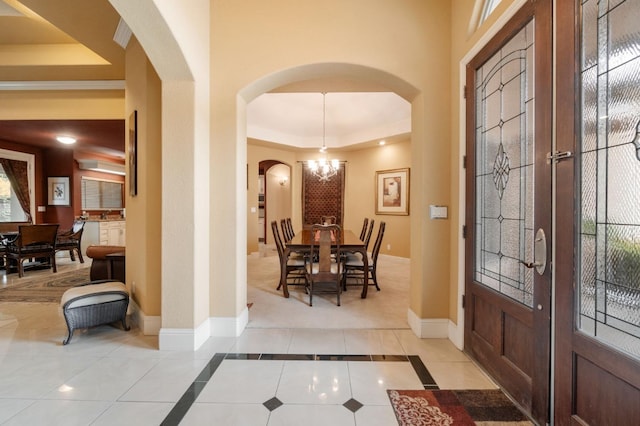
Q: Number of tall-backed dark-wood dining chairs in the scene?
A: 8